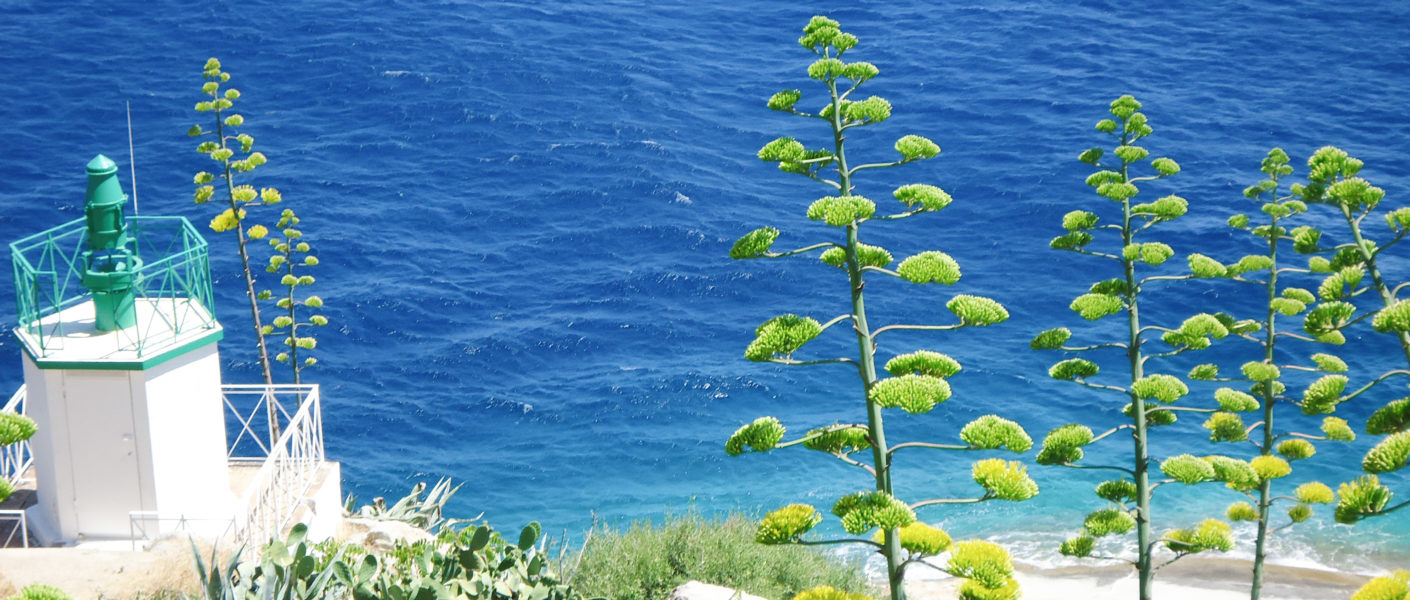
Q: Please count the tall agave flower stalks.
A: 6